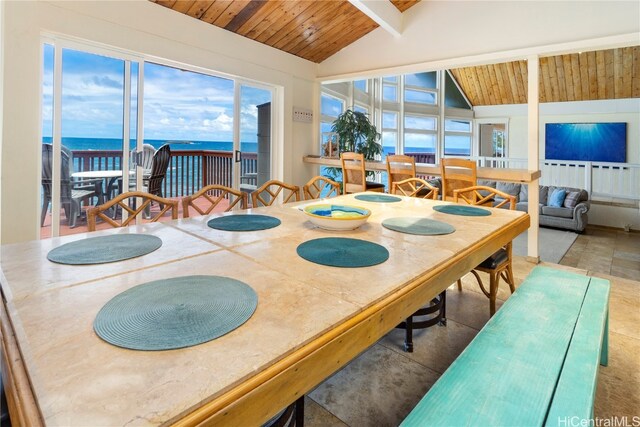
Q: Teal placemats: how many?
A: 7